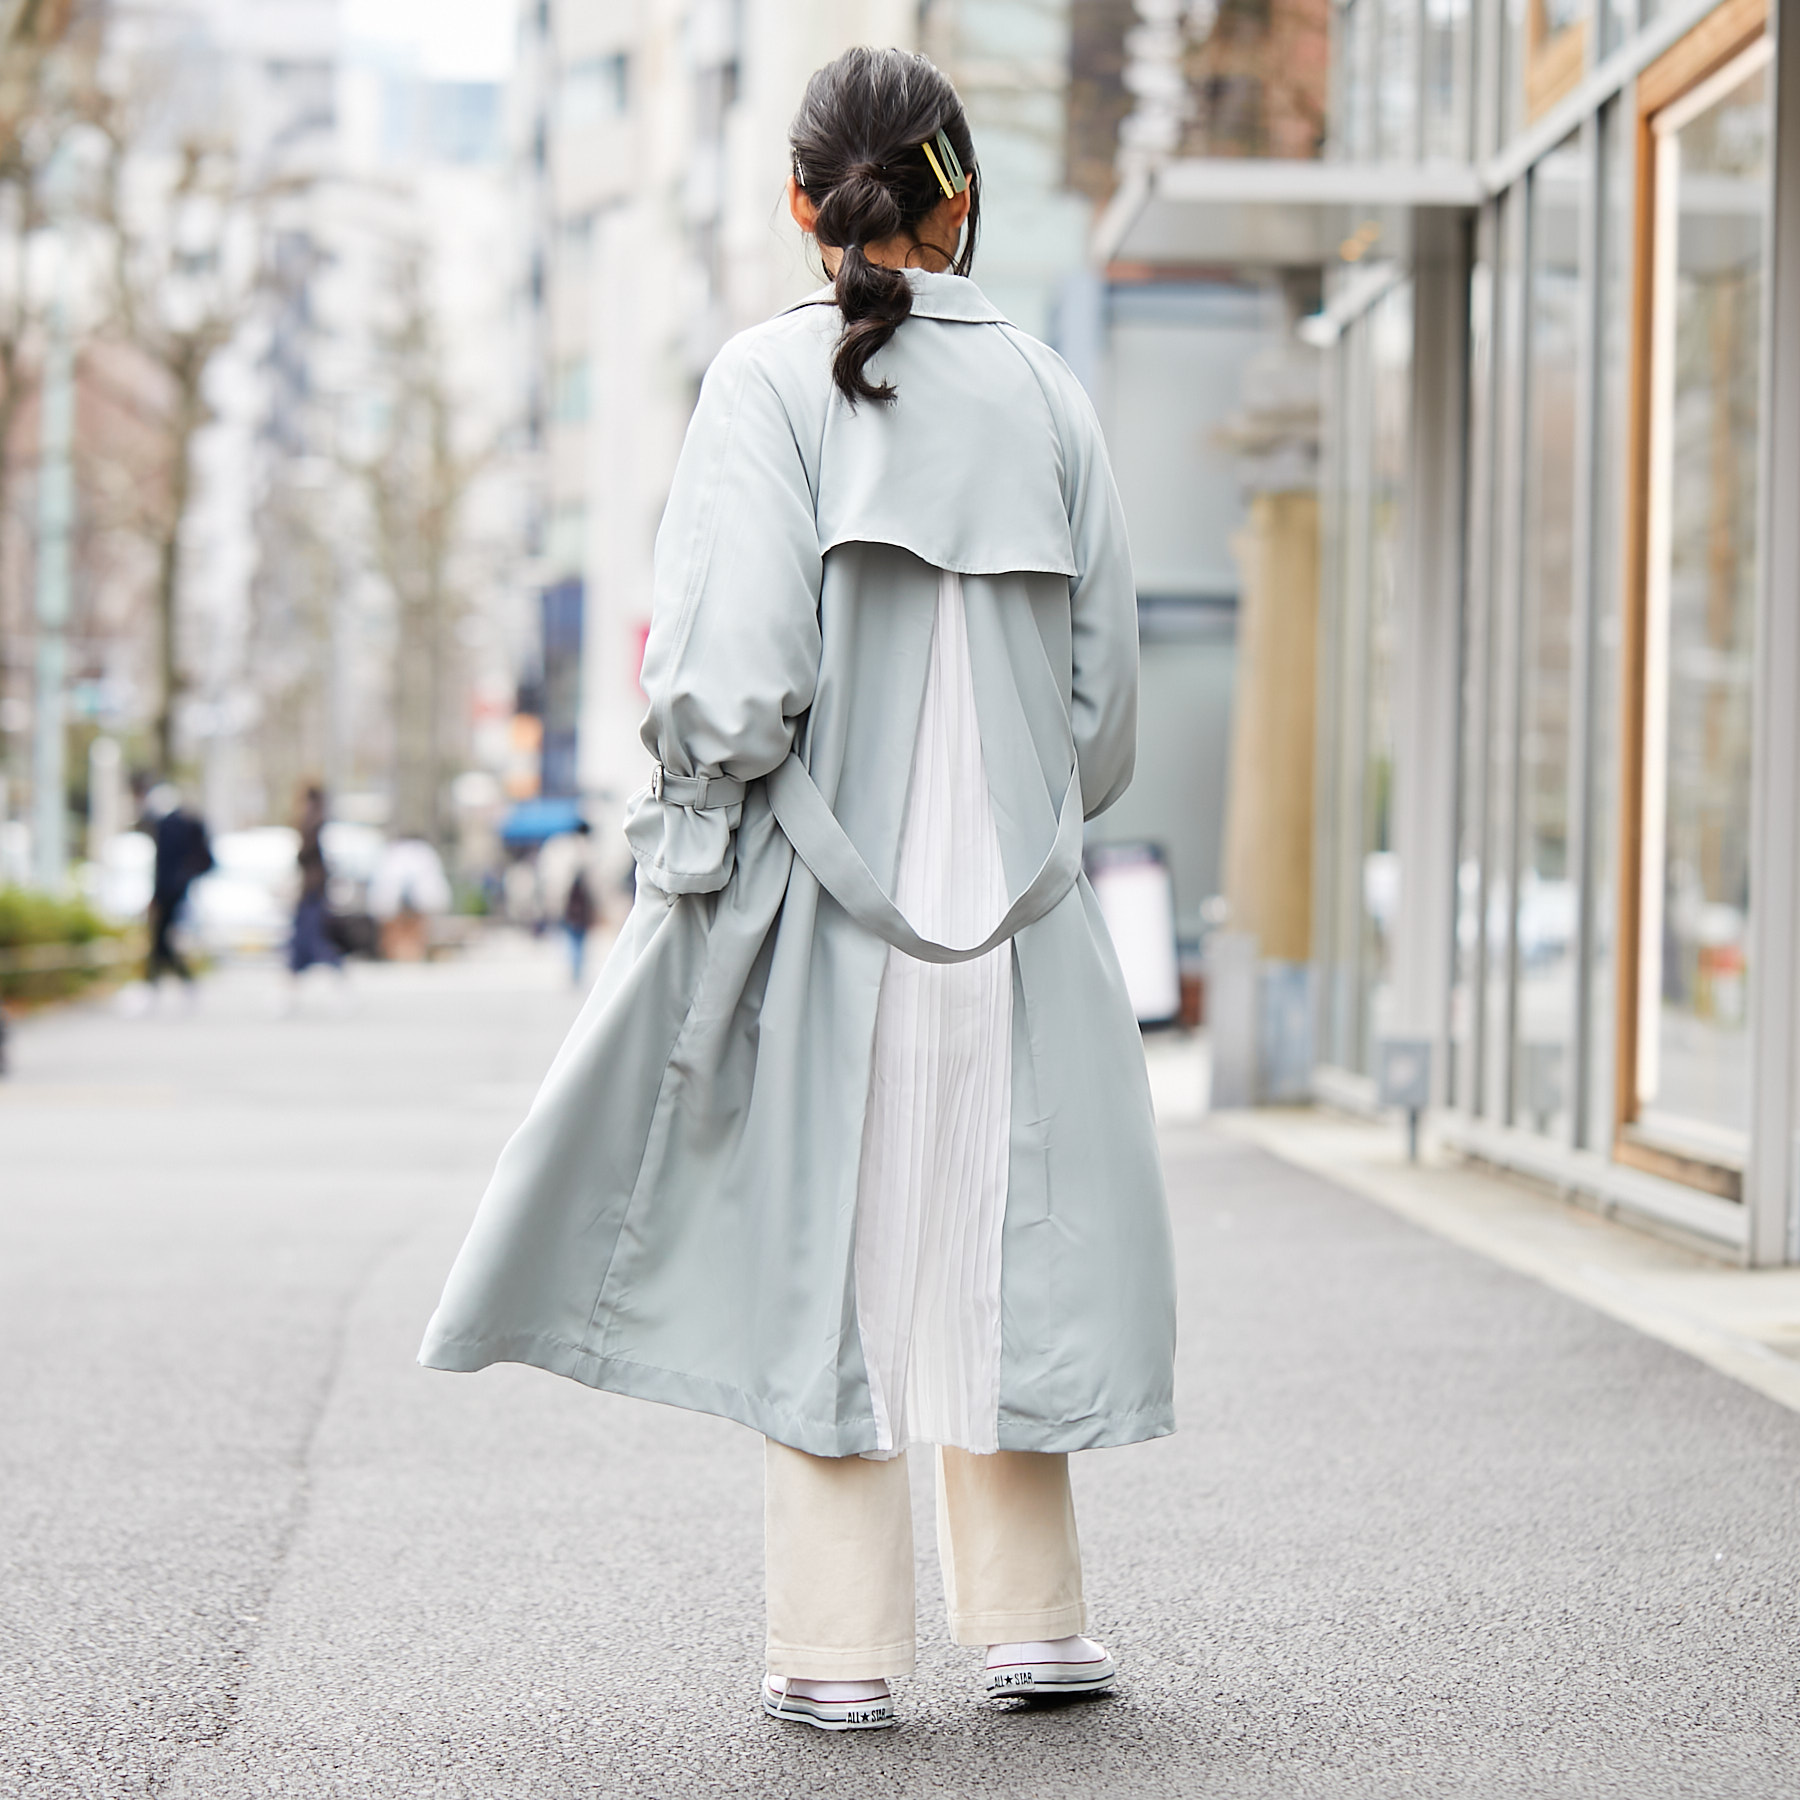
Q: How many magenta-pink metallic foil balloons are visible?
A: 0